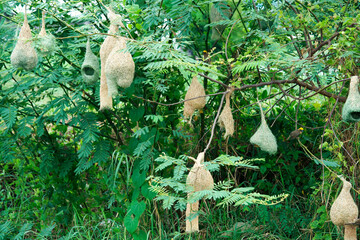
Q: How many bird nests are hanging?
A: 11